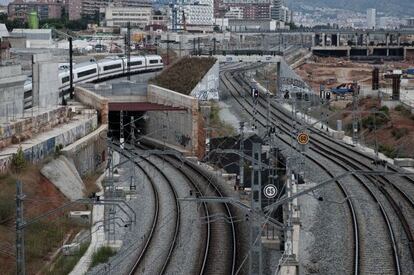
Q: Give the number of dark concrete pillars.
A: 2